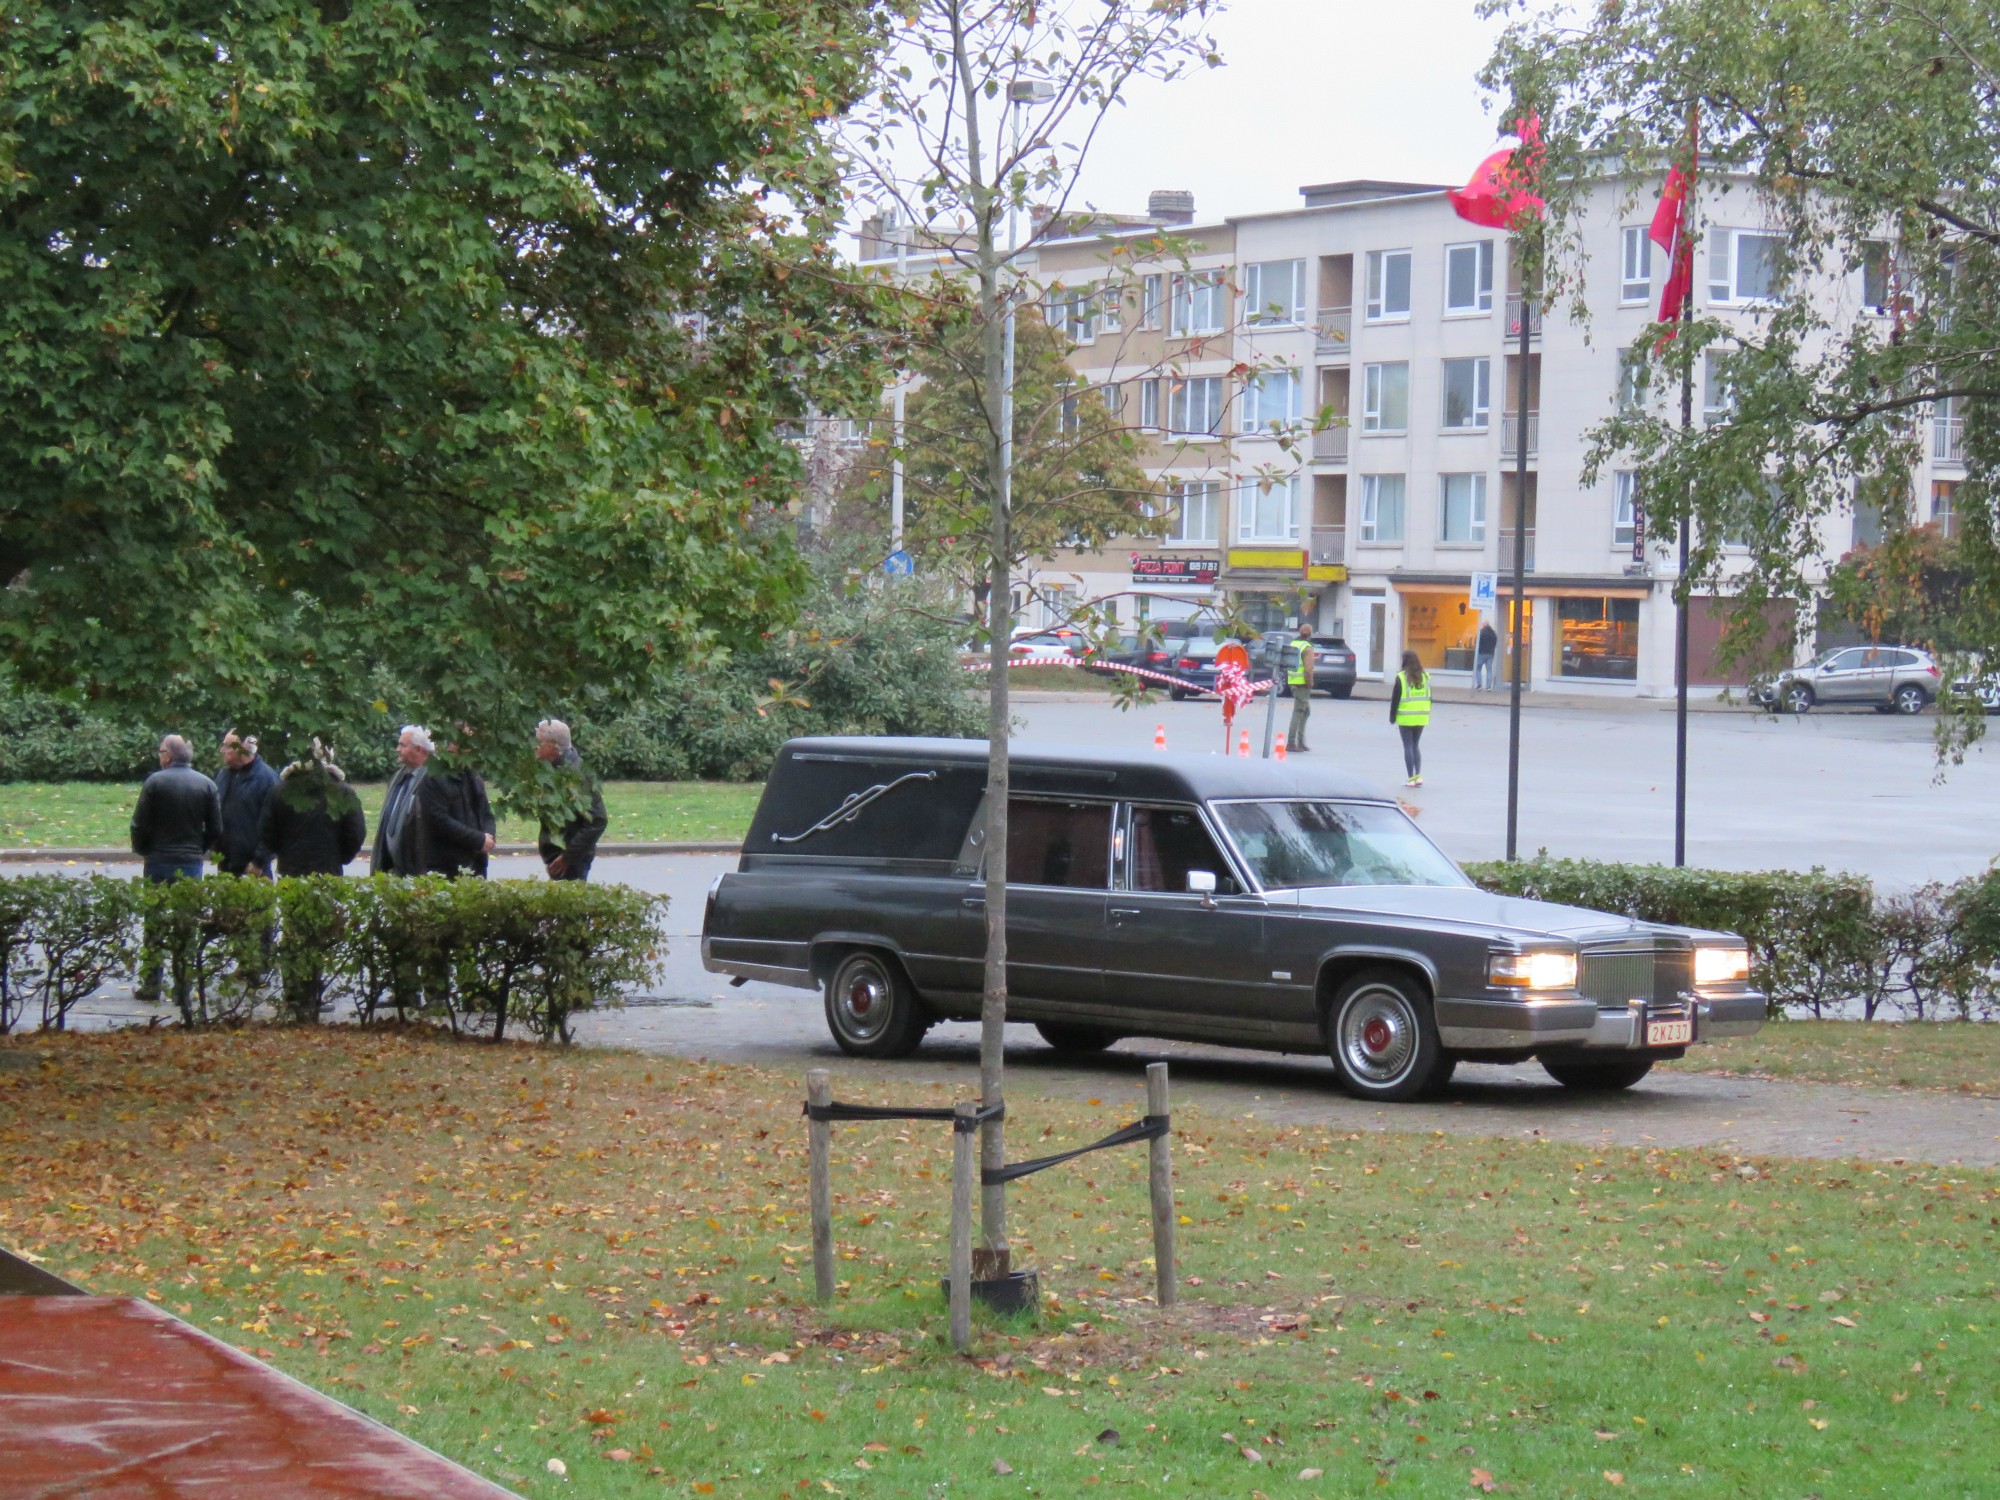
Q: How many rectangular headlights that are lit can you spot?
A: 2